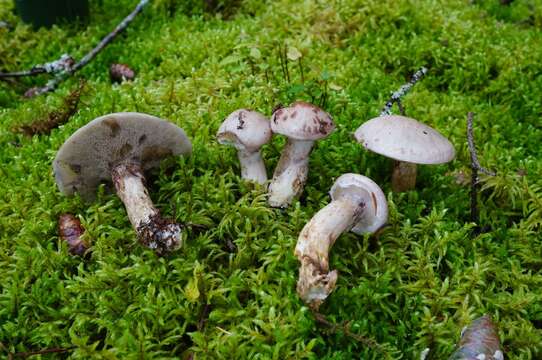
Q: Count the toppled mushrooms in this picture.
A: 2